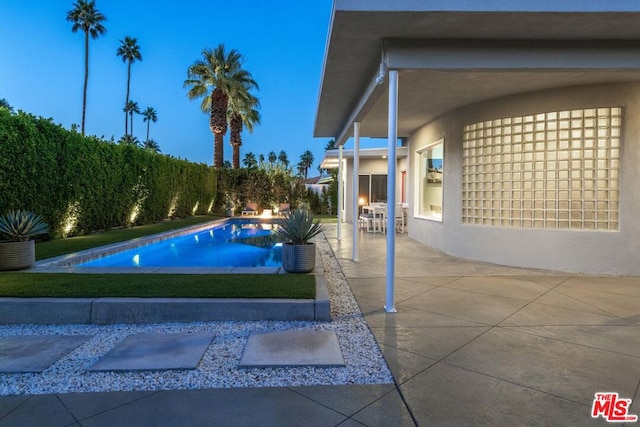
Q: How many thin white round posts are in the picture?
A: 3